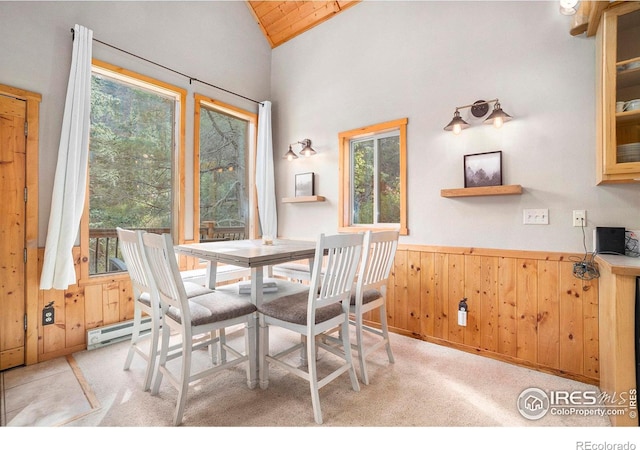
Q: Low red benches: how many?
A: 0